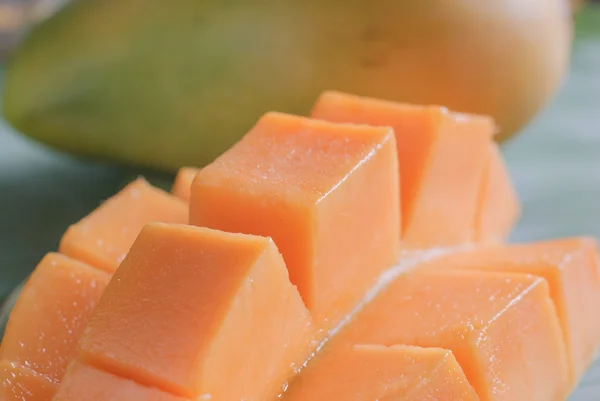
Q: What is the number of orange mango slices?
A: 12